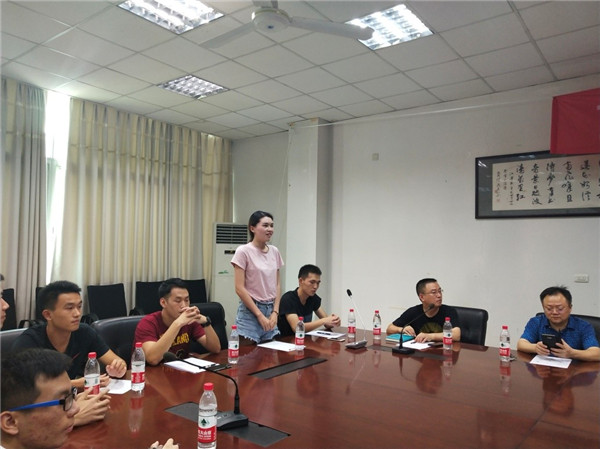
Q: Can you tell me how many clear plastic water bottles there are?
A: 9